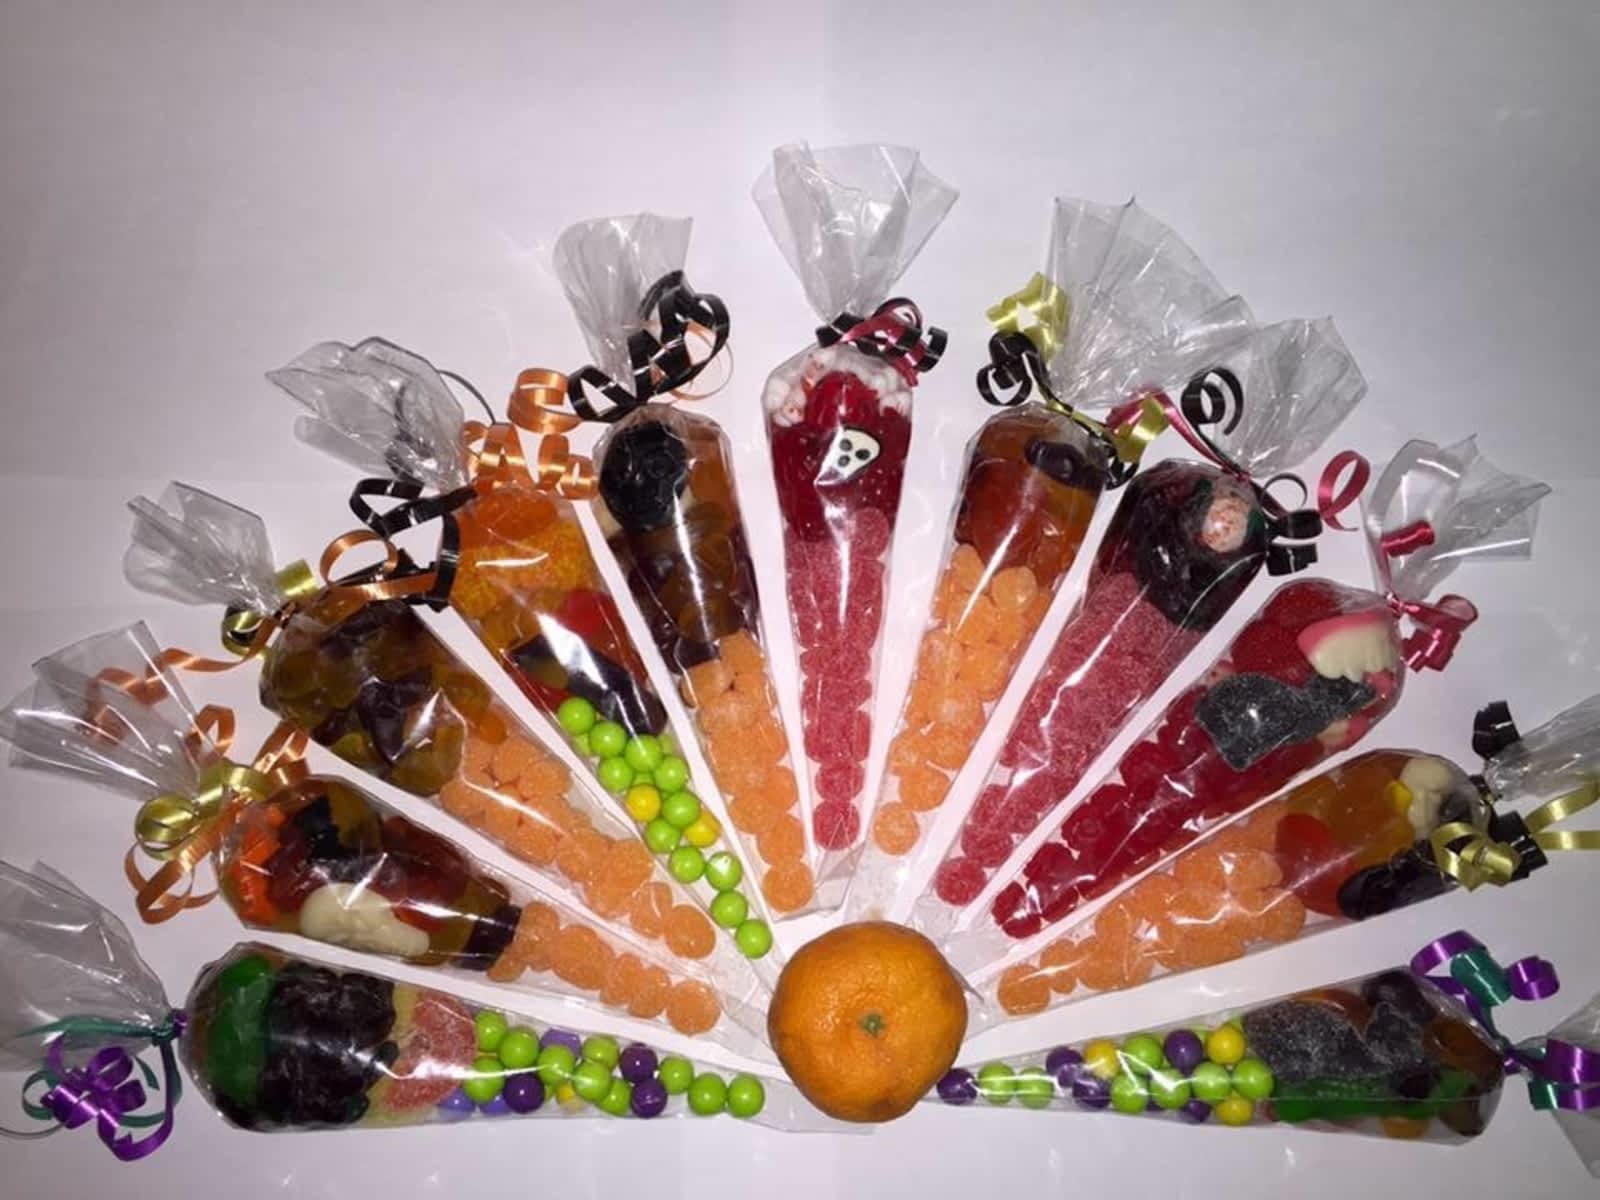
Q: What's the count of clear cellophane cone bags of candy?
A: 11